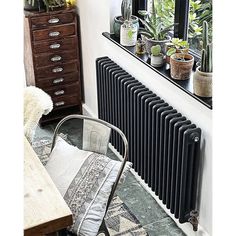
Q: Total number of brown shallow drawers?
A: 8